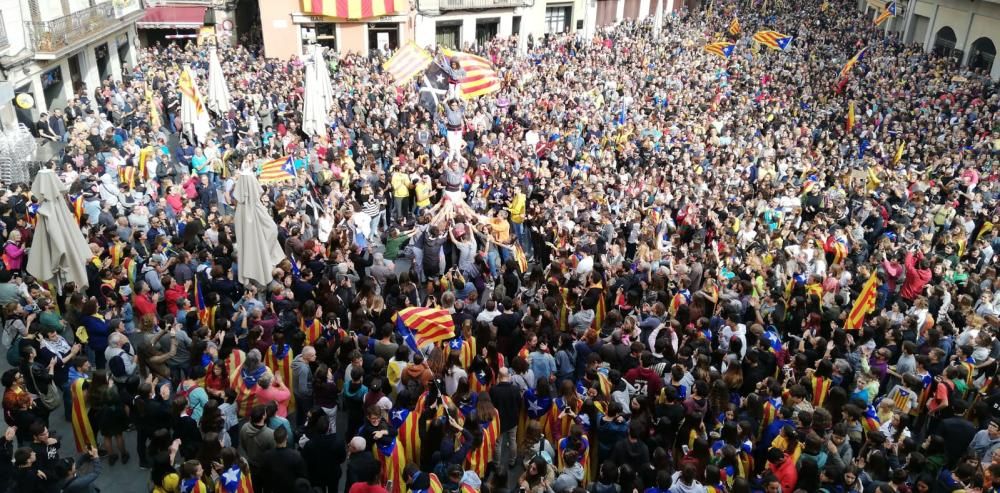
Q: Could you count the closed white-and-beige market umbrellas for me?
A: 6